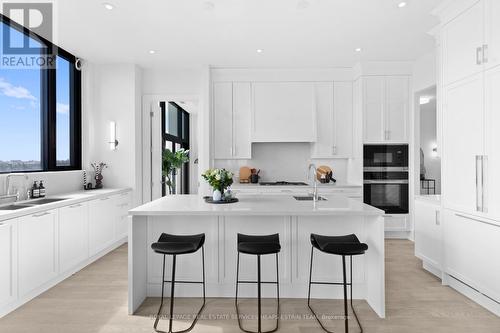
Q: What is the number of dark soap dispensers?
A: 2